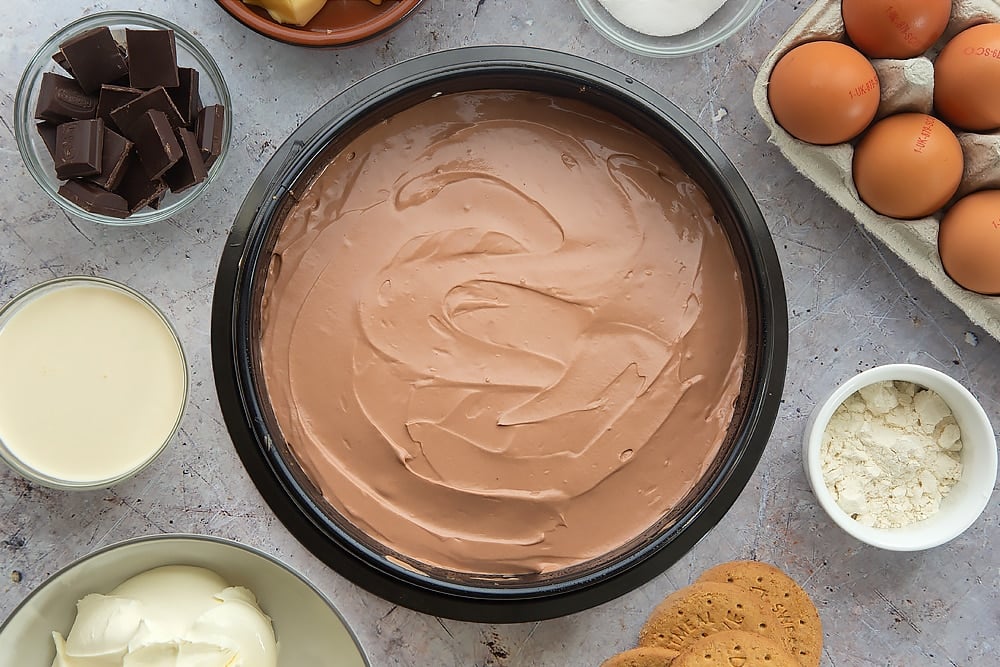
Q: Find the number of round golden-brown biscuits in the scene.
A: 4